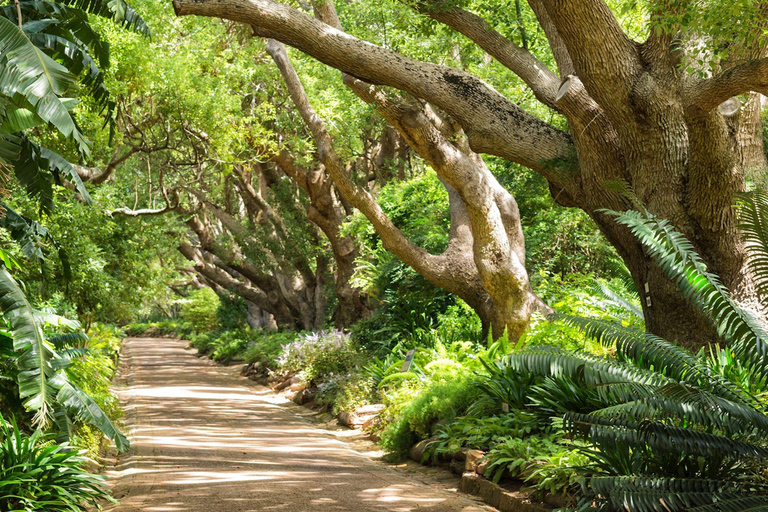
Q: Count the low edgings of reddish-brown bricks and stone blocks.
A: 1